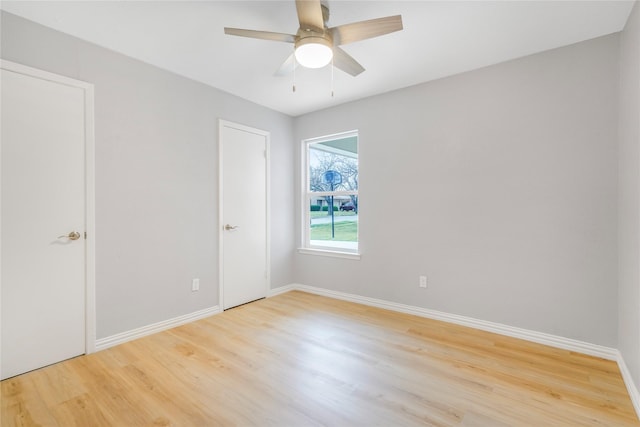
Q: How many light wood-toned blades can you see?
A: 5